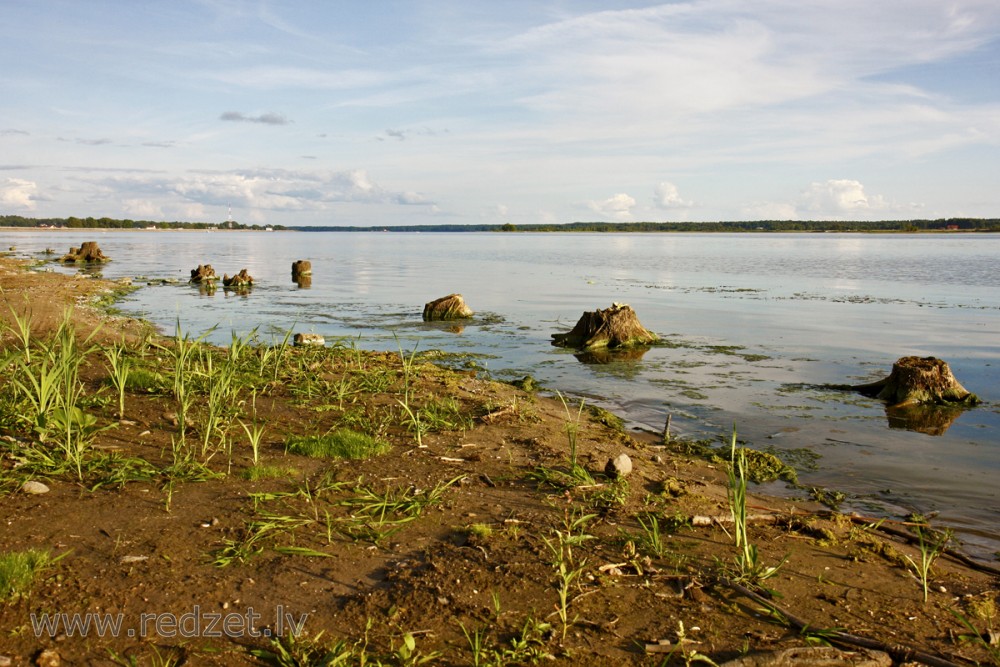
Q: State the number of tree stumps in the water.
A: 7